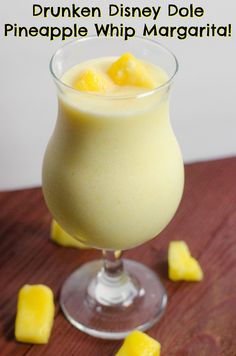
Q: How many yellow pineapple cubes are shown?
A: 6